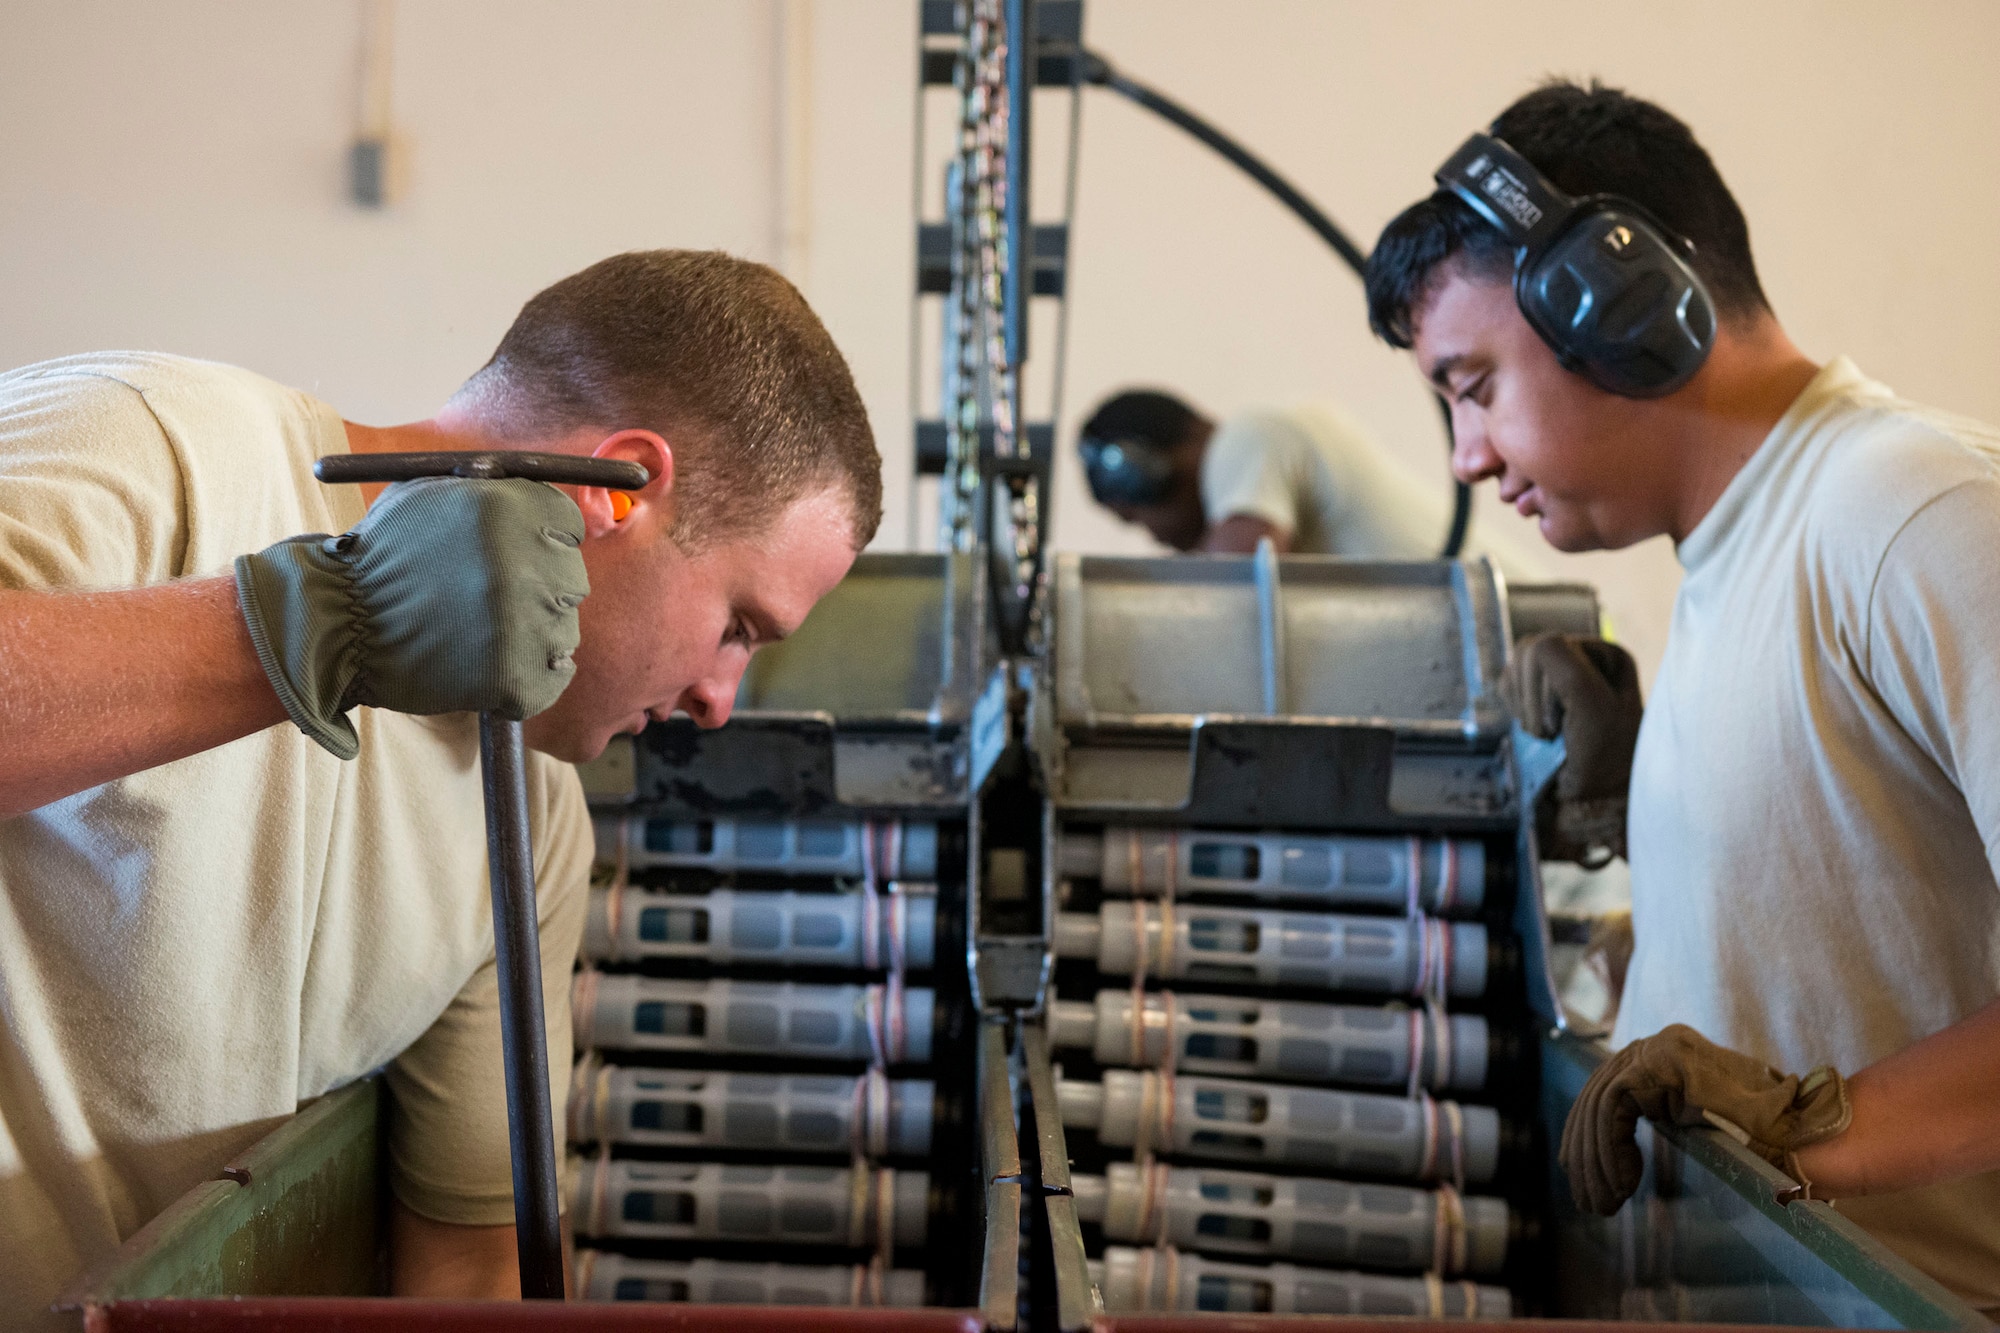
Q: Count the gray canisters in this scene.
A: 12